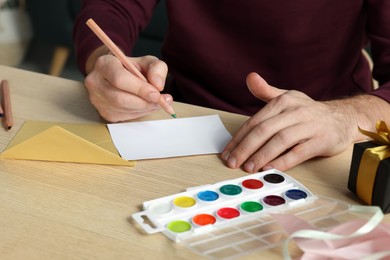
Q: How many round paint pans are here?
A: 12